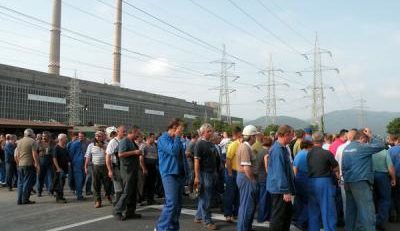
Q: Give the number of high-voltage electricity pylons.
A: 5